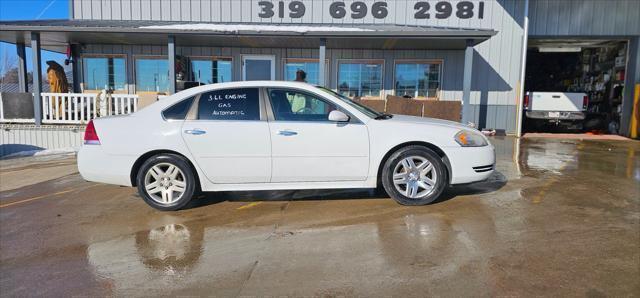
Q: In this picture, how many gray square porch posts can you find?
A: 5